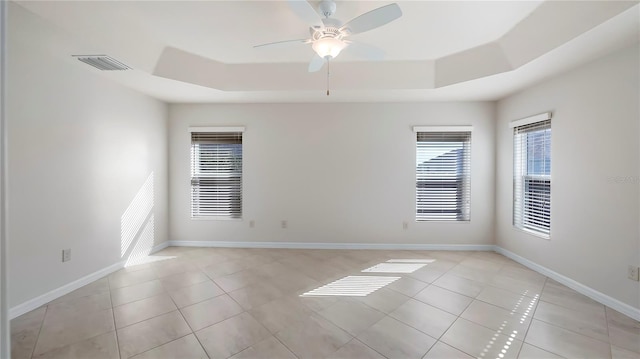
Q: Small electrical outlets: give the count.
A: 5